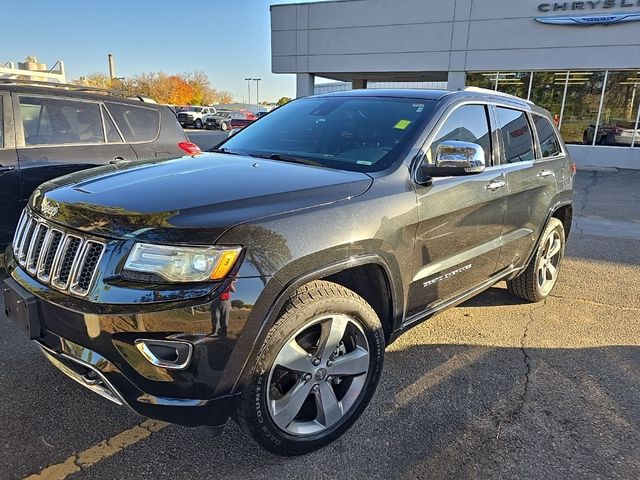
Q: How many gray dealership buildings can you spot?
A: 1